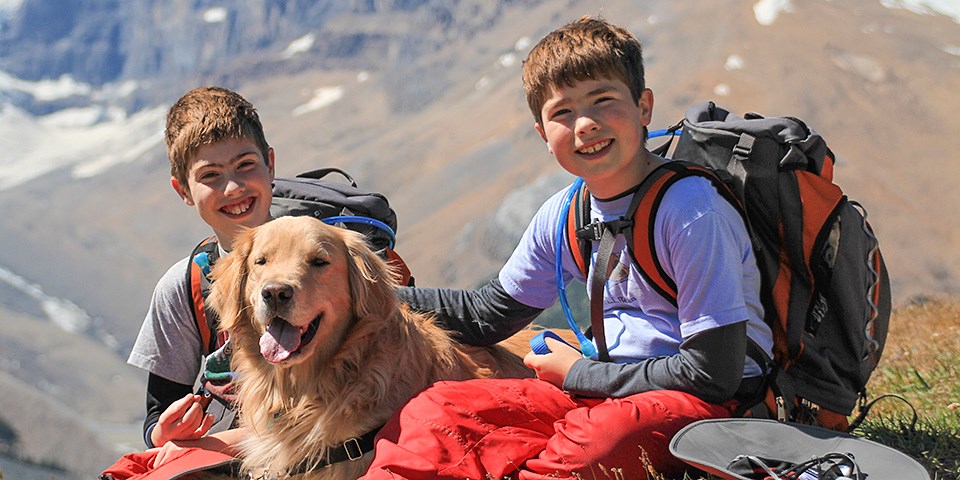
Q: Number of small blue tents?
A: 0